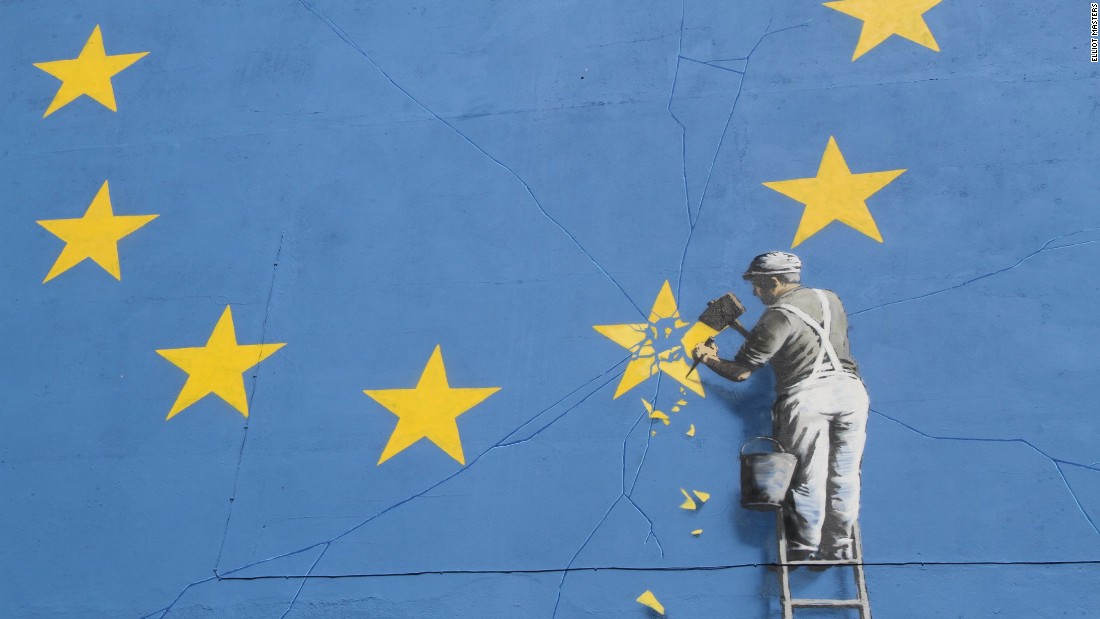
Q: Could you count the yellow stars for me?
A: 7